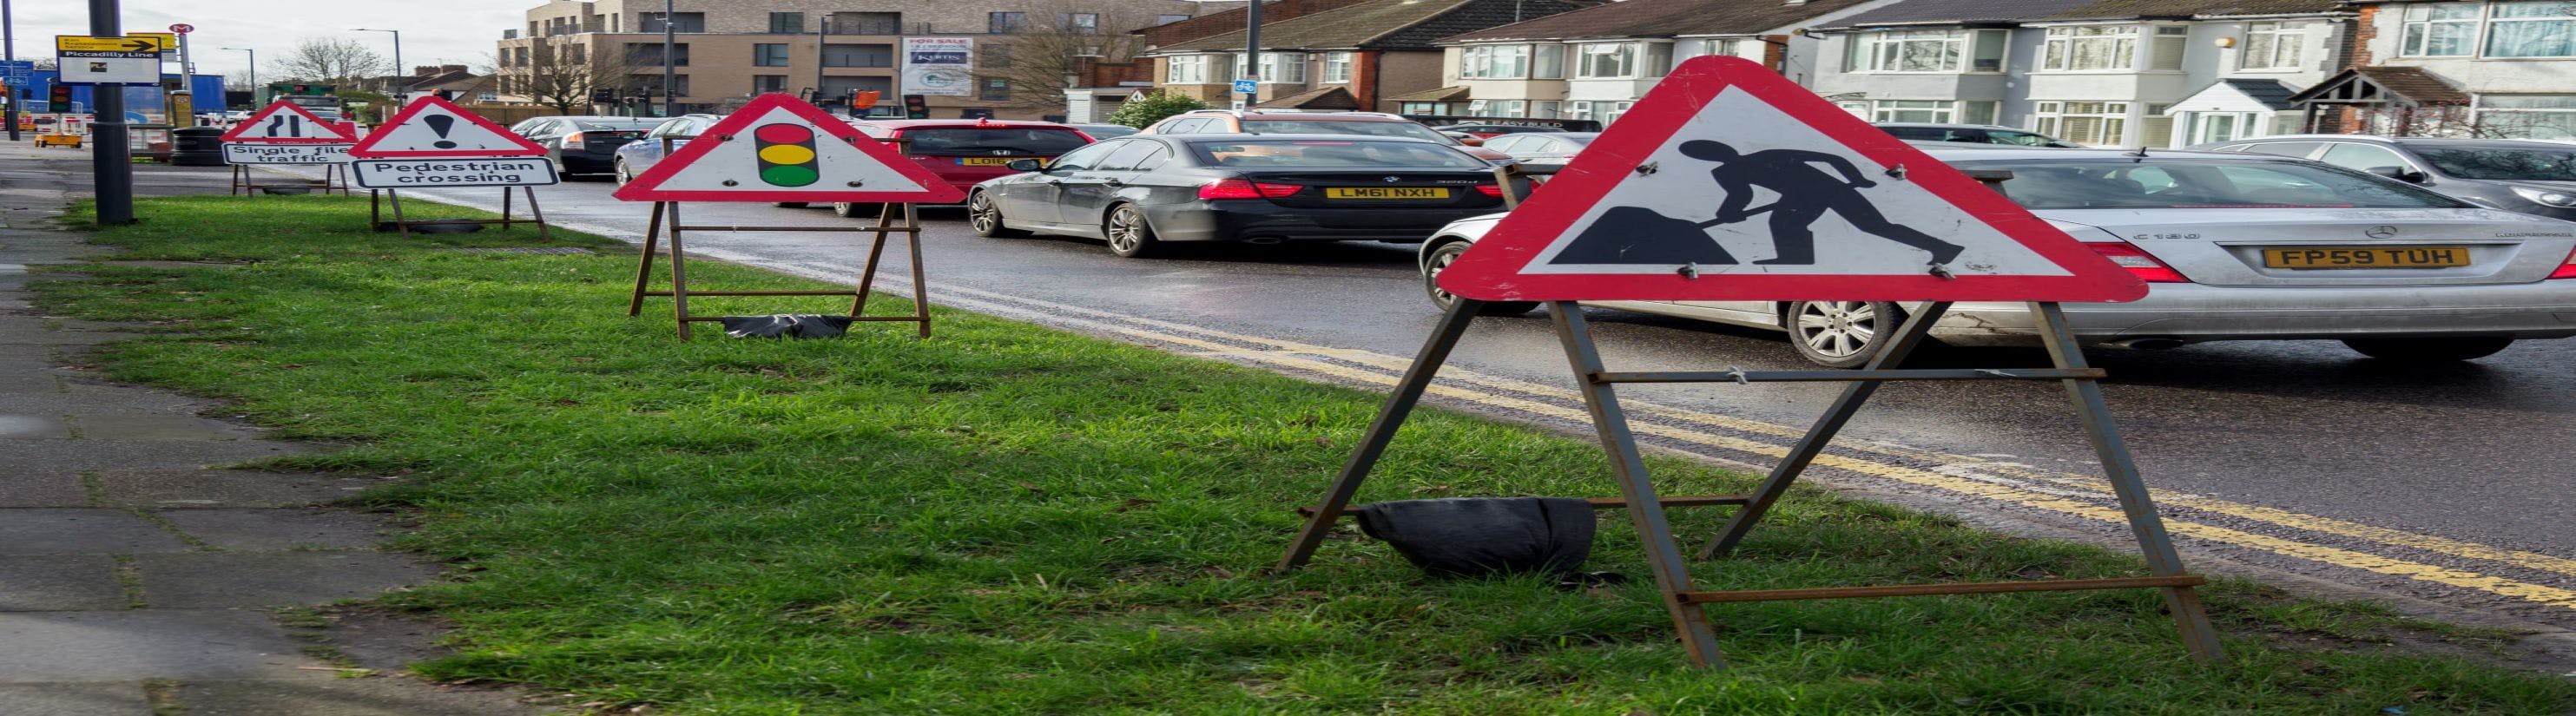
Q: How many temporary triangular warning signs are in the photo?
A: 4